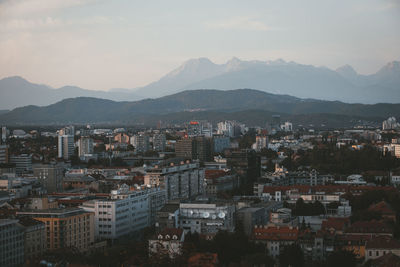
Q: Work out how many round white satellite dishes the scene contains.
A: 3